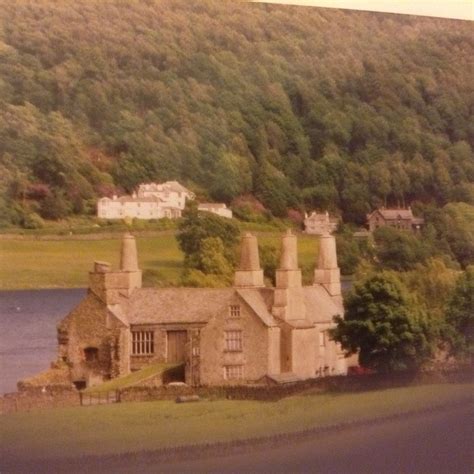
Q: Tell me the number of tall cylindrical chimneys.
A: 4